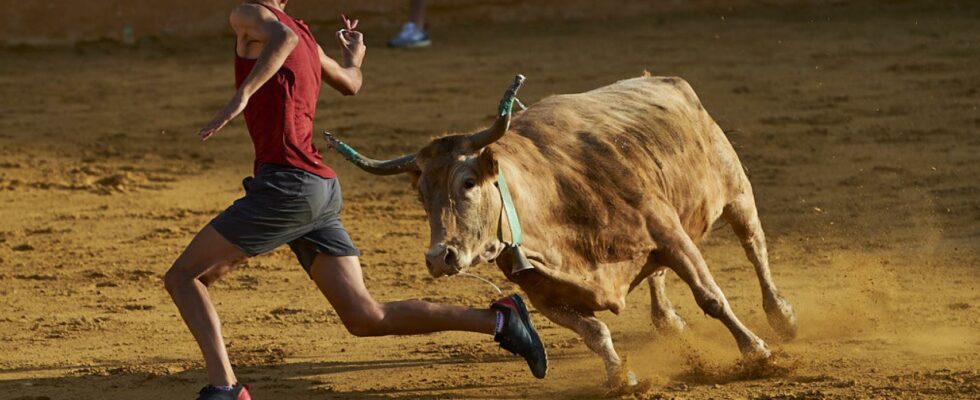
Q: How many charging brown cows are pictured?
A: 1